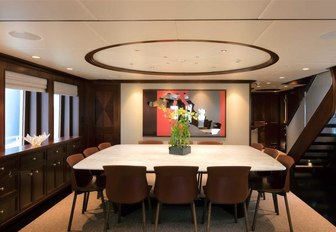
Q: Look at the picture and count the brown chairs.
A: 12